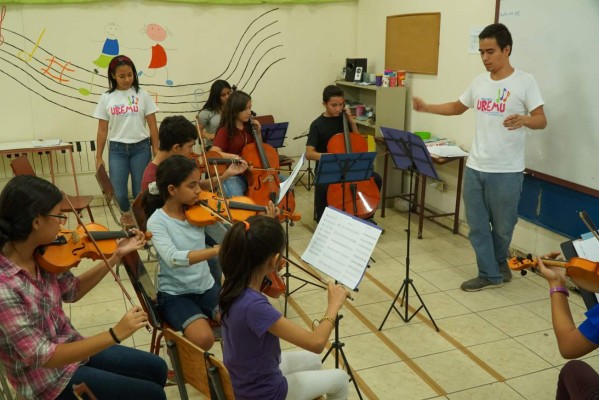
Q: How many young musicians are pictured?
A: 8